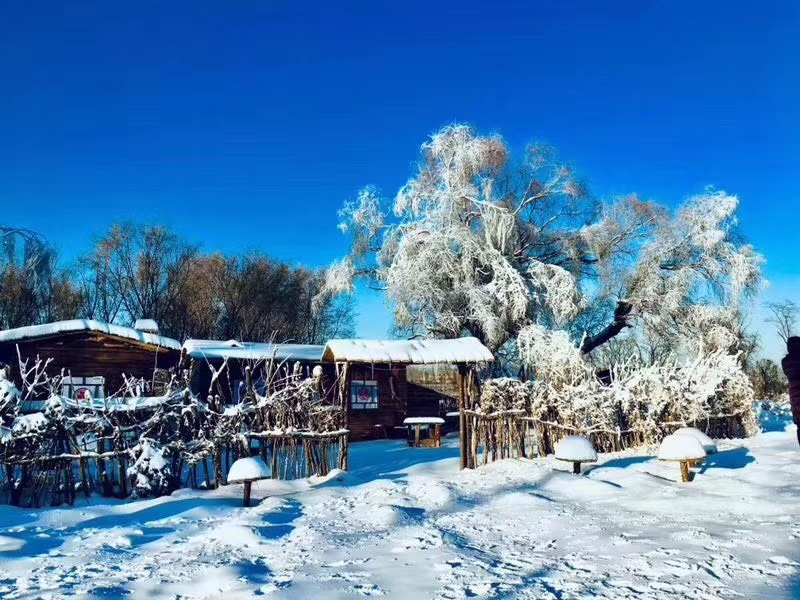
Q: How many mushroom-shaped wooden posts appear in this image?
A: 4